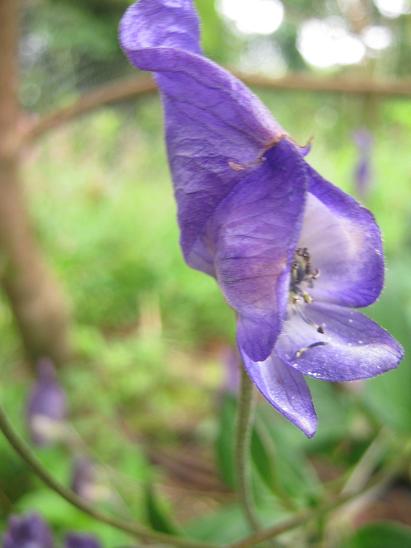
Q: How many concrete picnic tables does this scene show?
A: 0